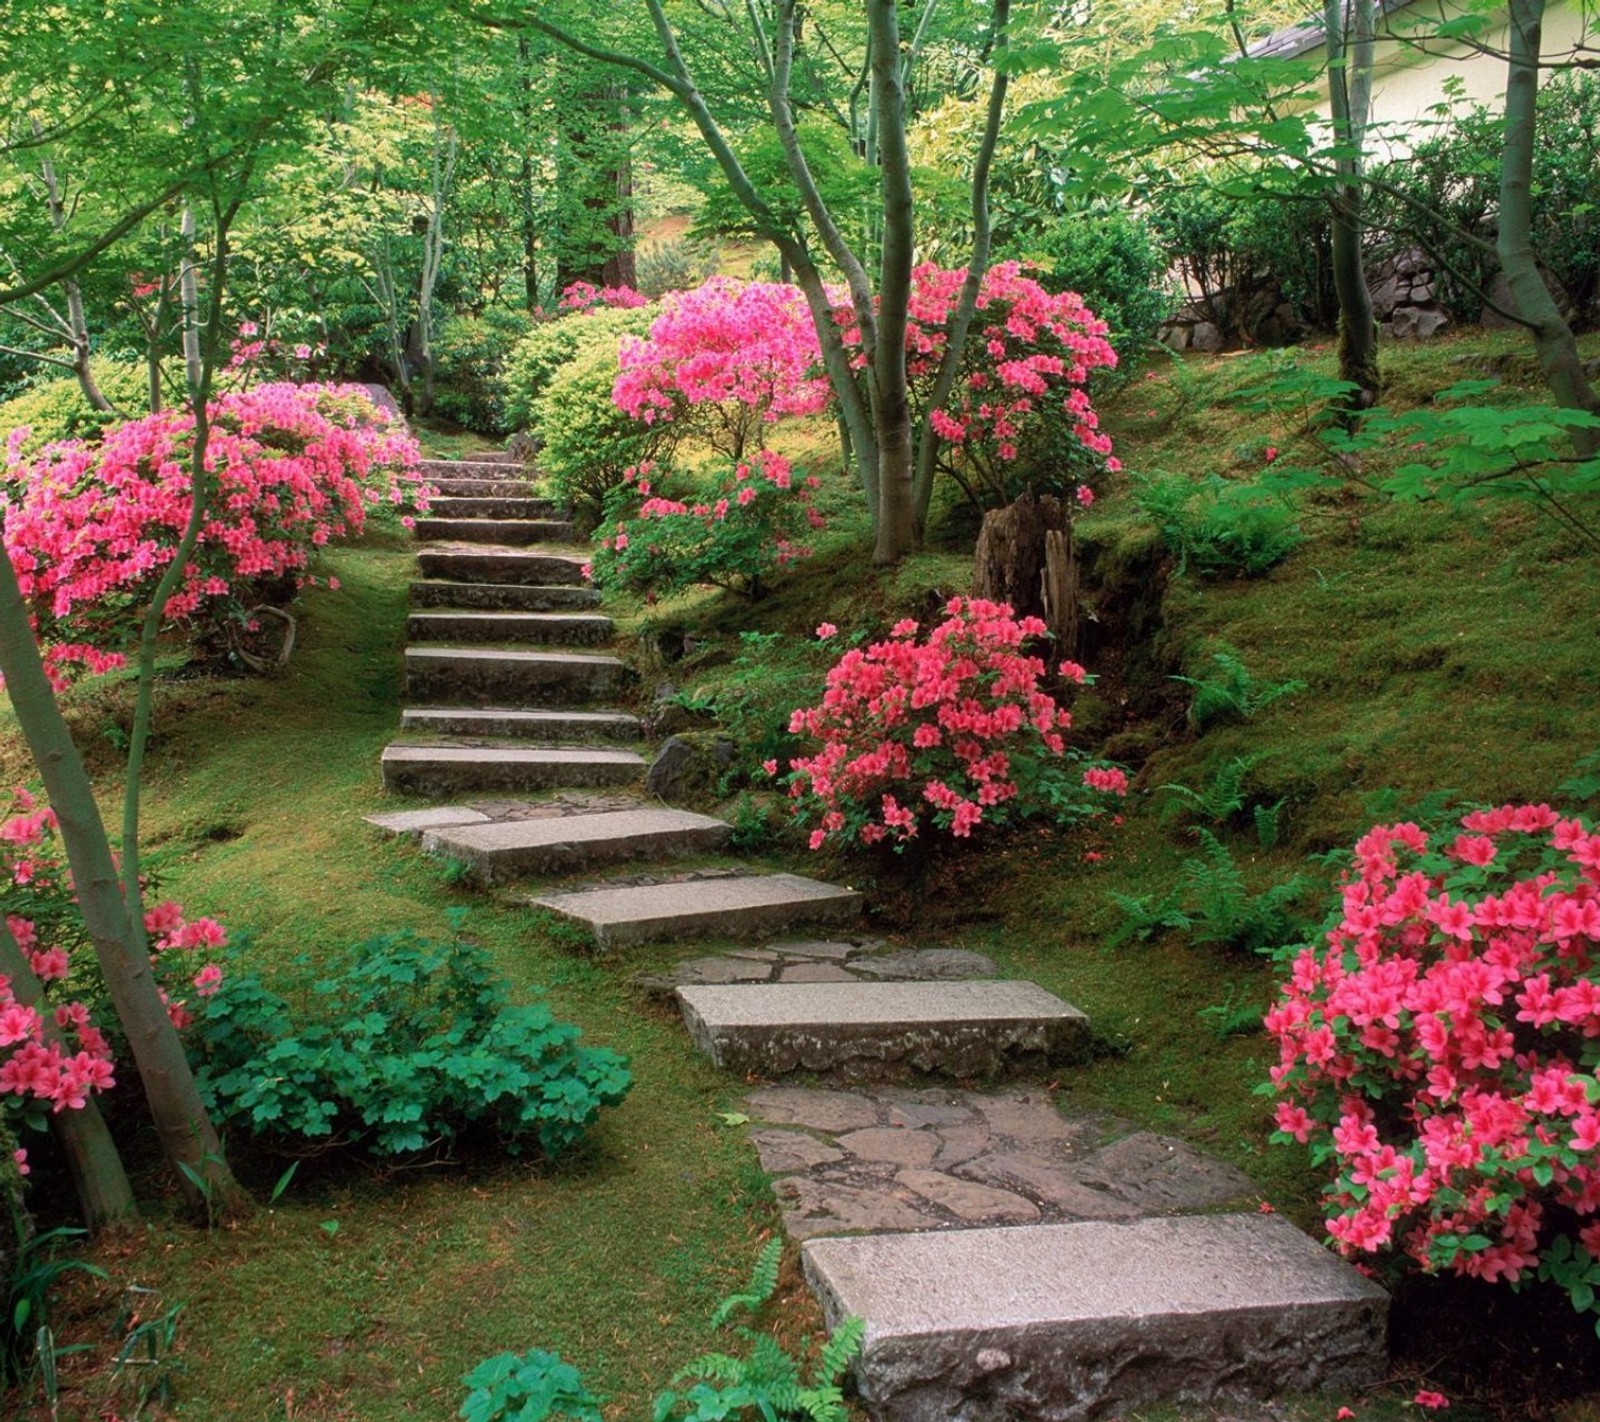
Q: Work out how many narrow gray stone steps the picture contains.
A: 14